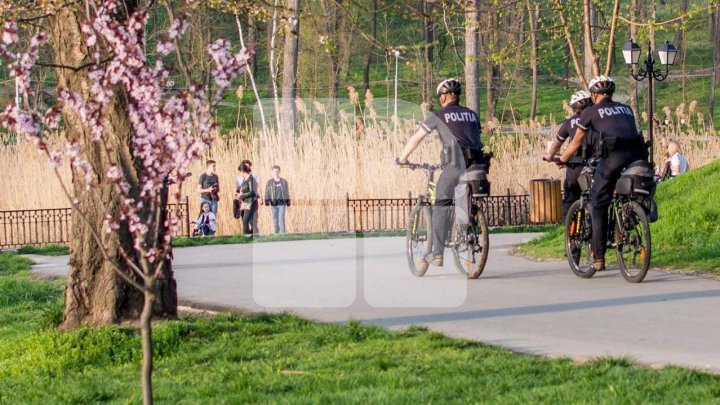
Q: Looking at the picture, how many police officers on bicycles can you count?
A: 3